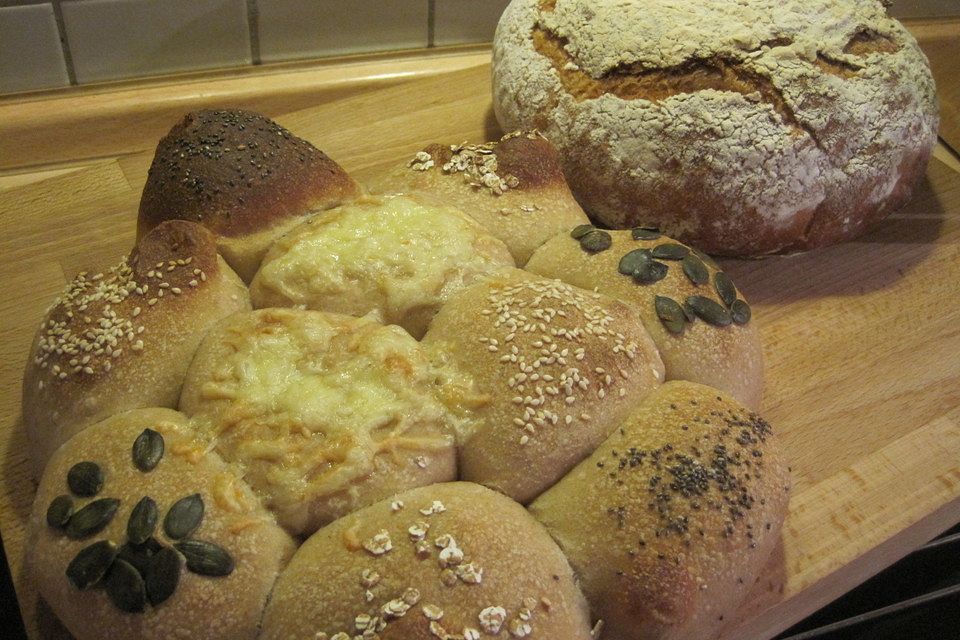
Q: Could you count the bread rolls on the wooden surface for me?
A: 10